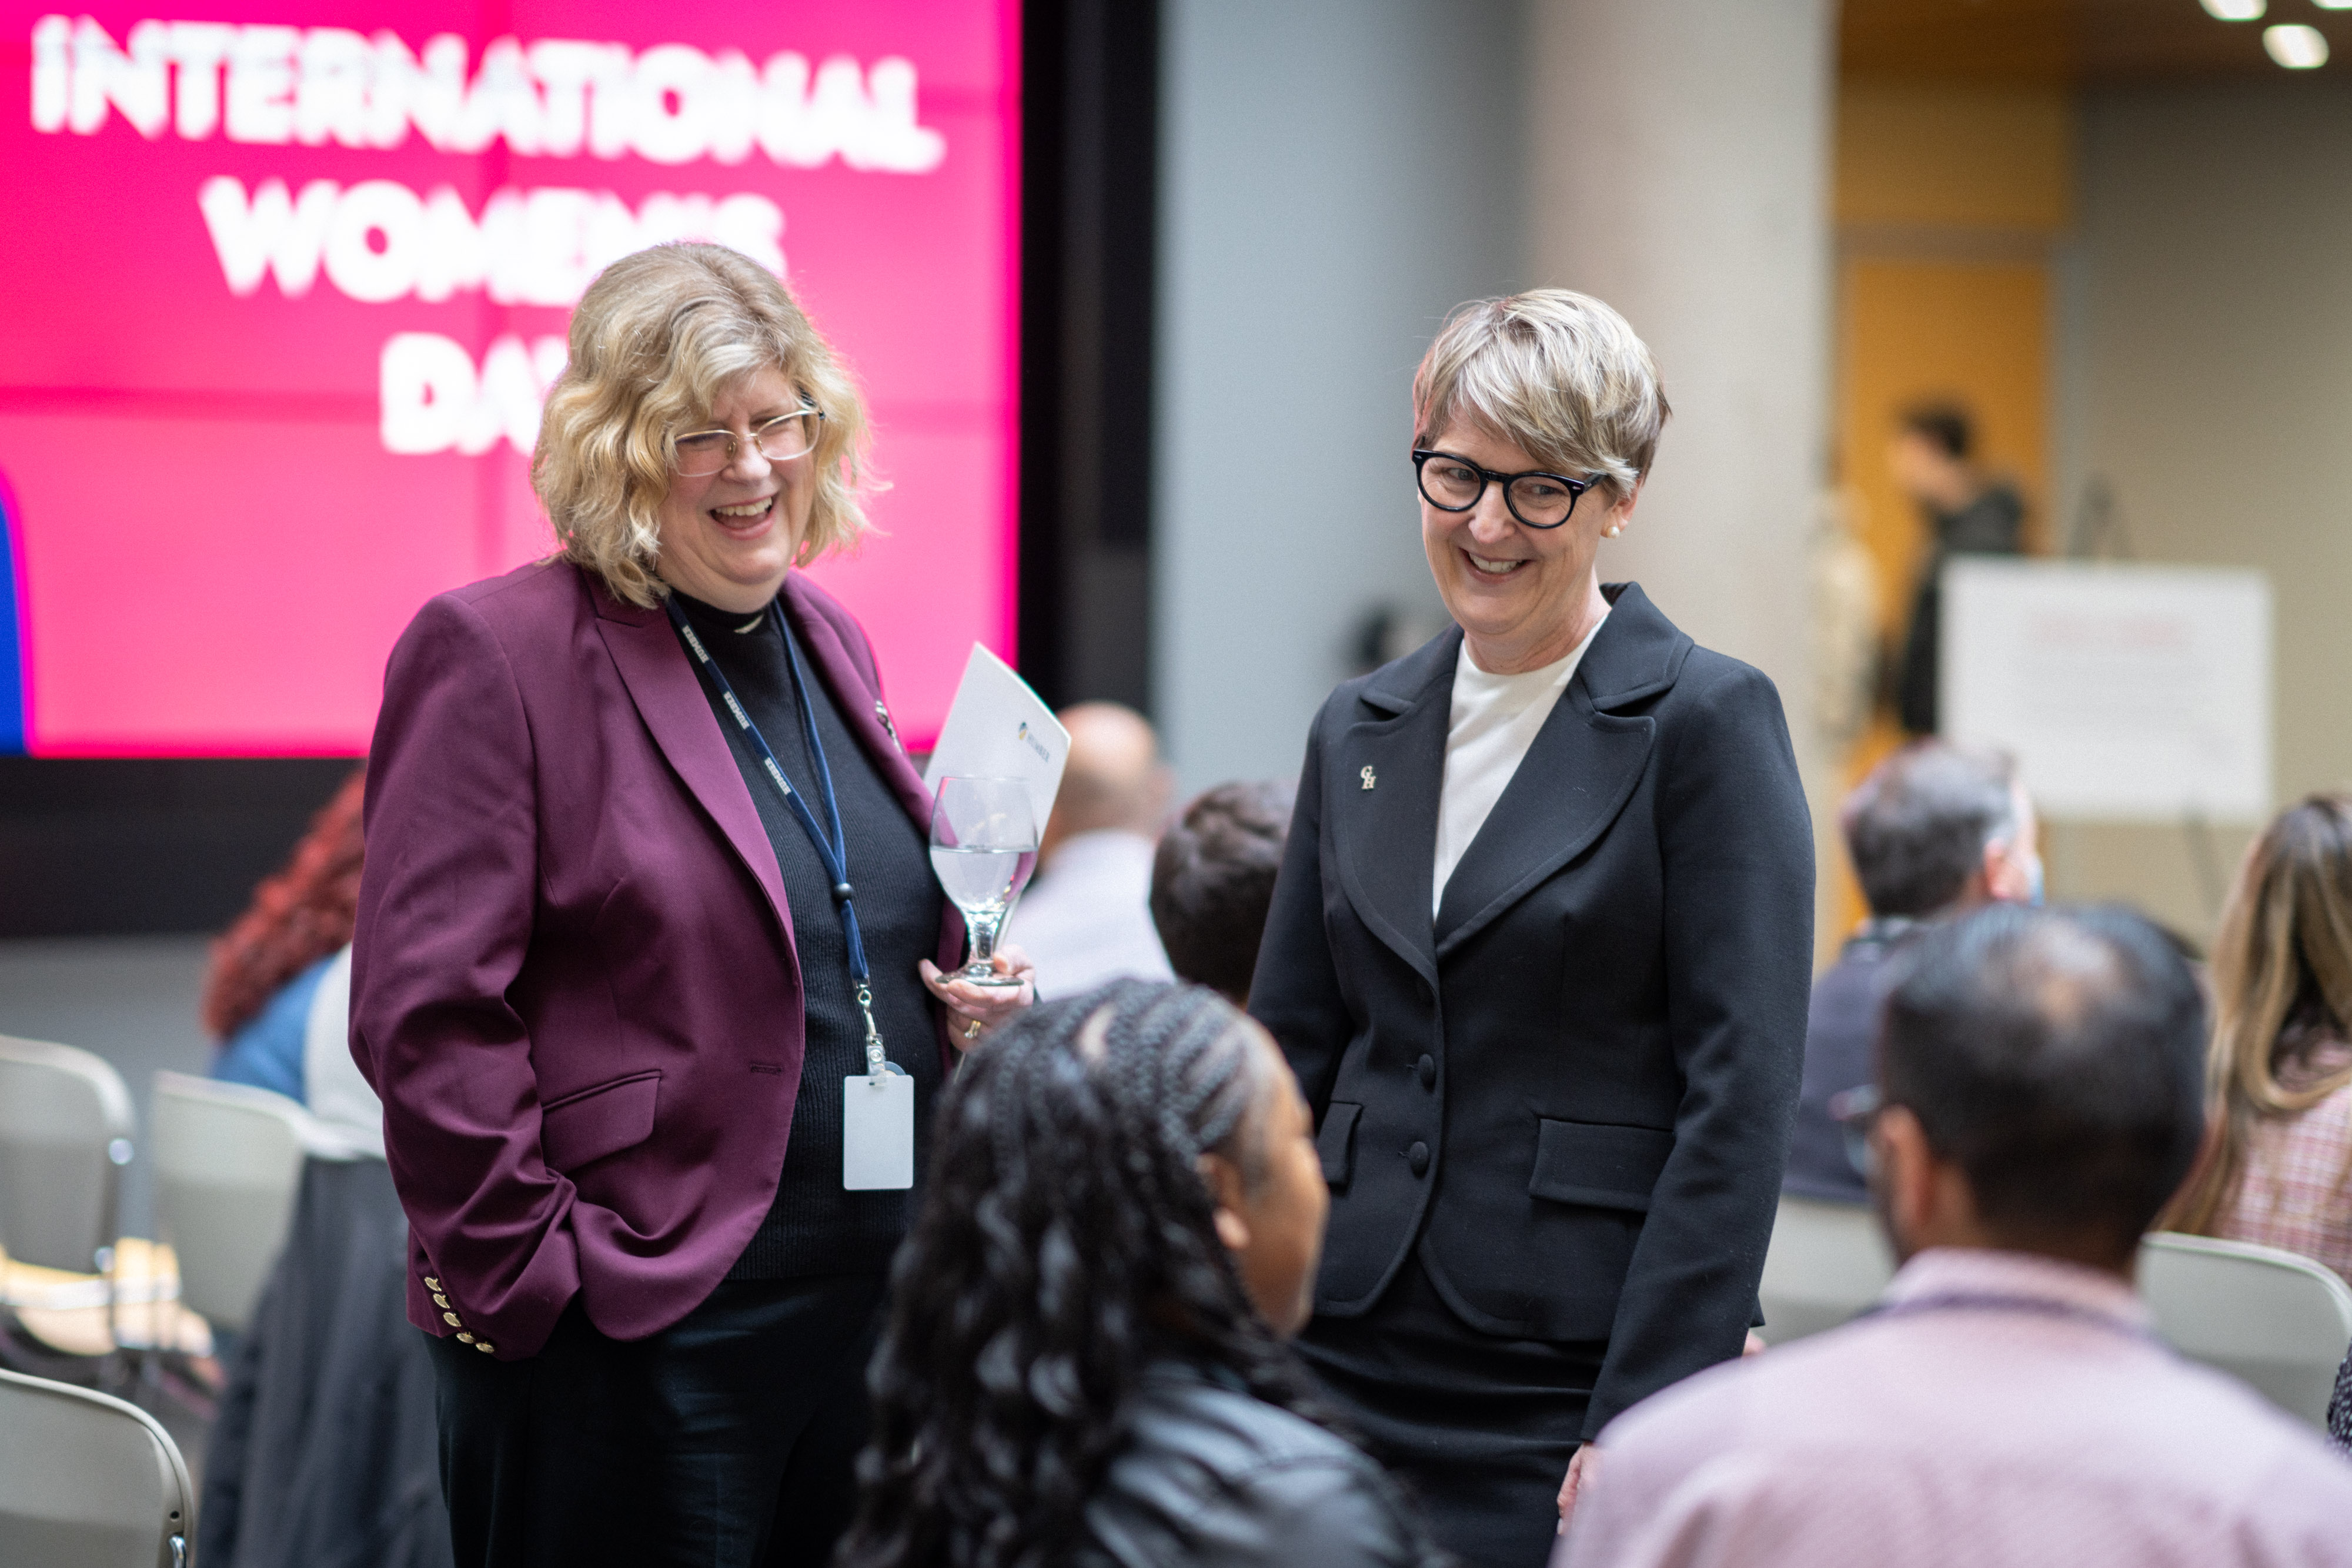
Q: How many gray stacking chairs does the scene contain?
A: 5